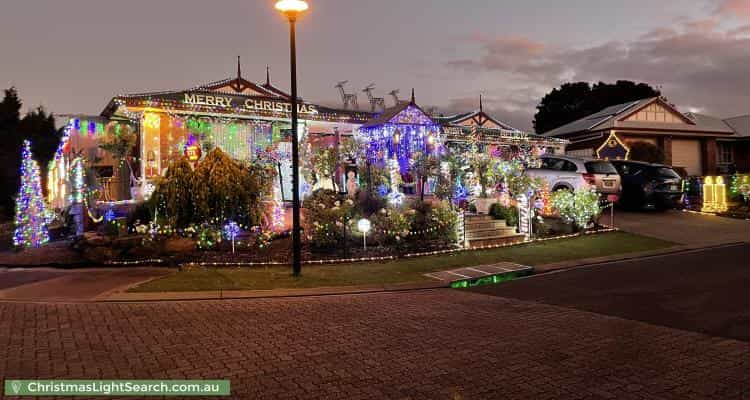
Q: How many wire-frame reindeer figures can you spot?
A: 3